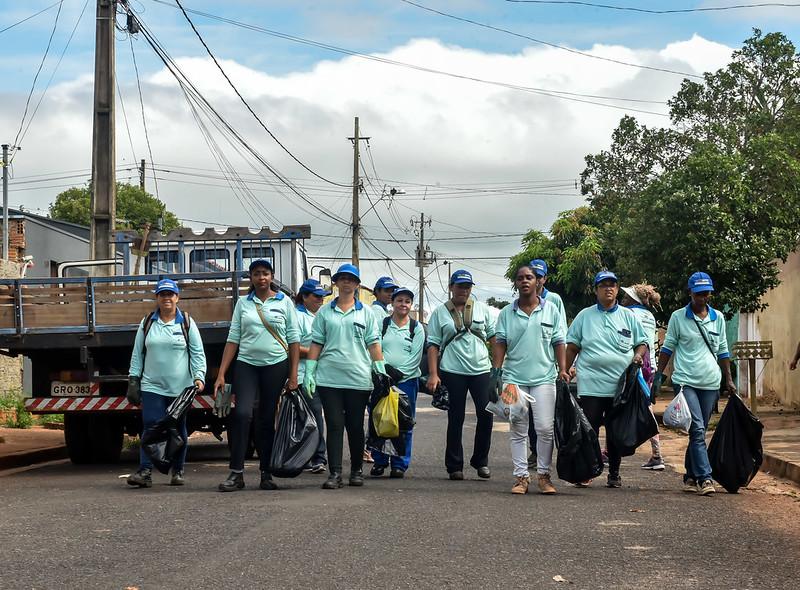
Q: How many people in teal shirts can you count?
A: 12